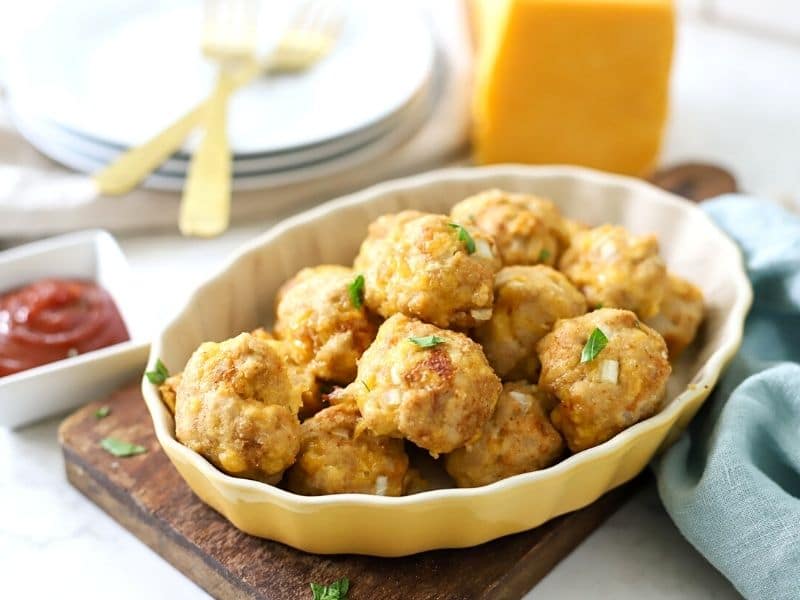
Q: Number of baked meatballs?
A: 13